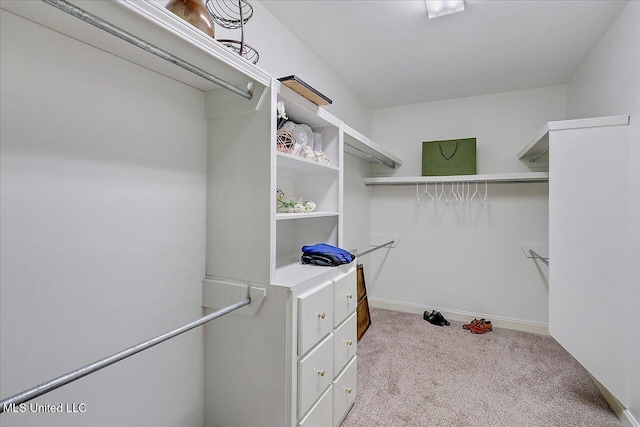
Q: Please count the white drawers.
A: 6